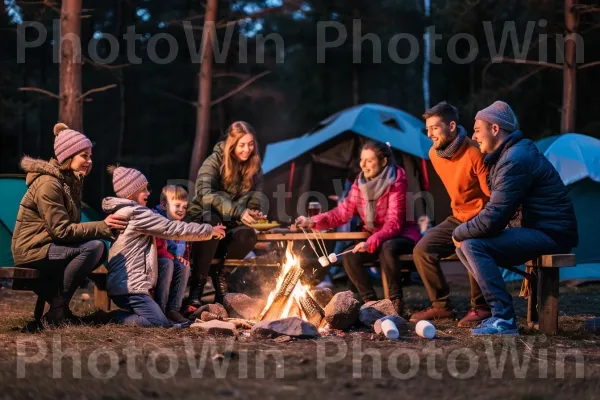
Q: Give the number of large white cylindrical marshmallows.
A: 2